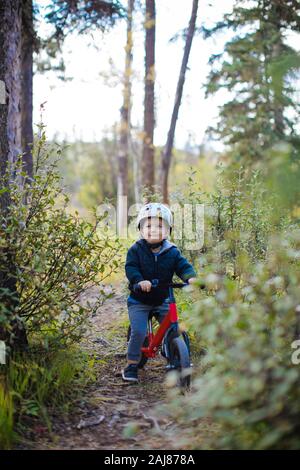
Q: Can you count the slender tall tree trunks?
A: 3